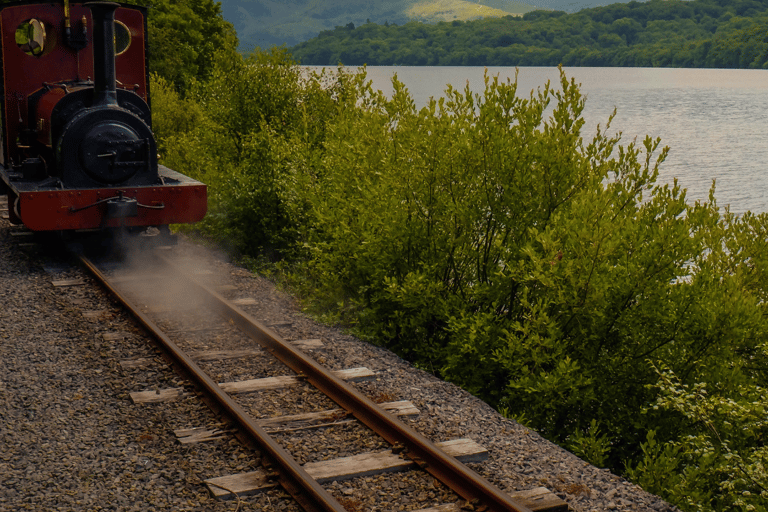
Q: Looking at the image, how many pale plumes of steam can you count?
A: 1